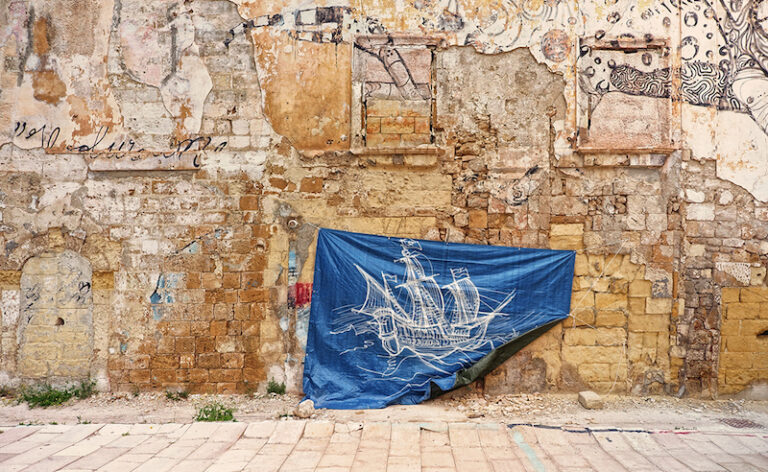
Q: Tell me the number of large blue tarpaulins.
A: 1